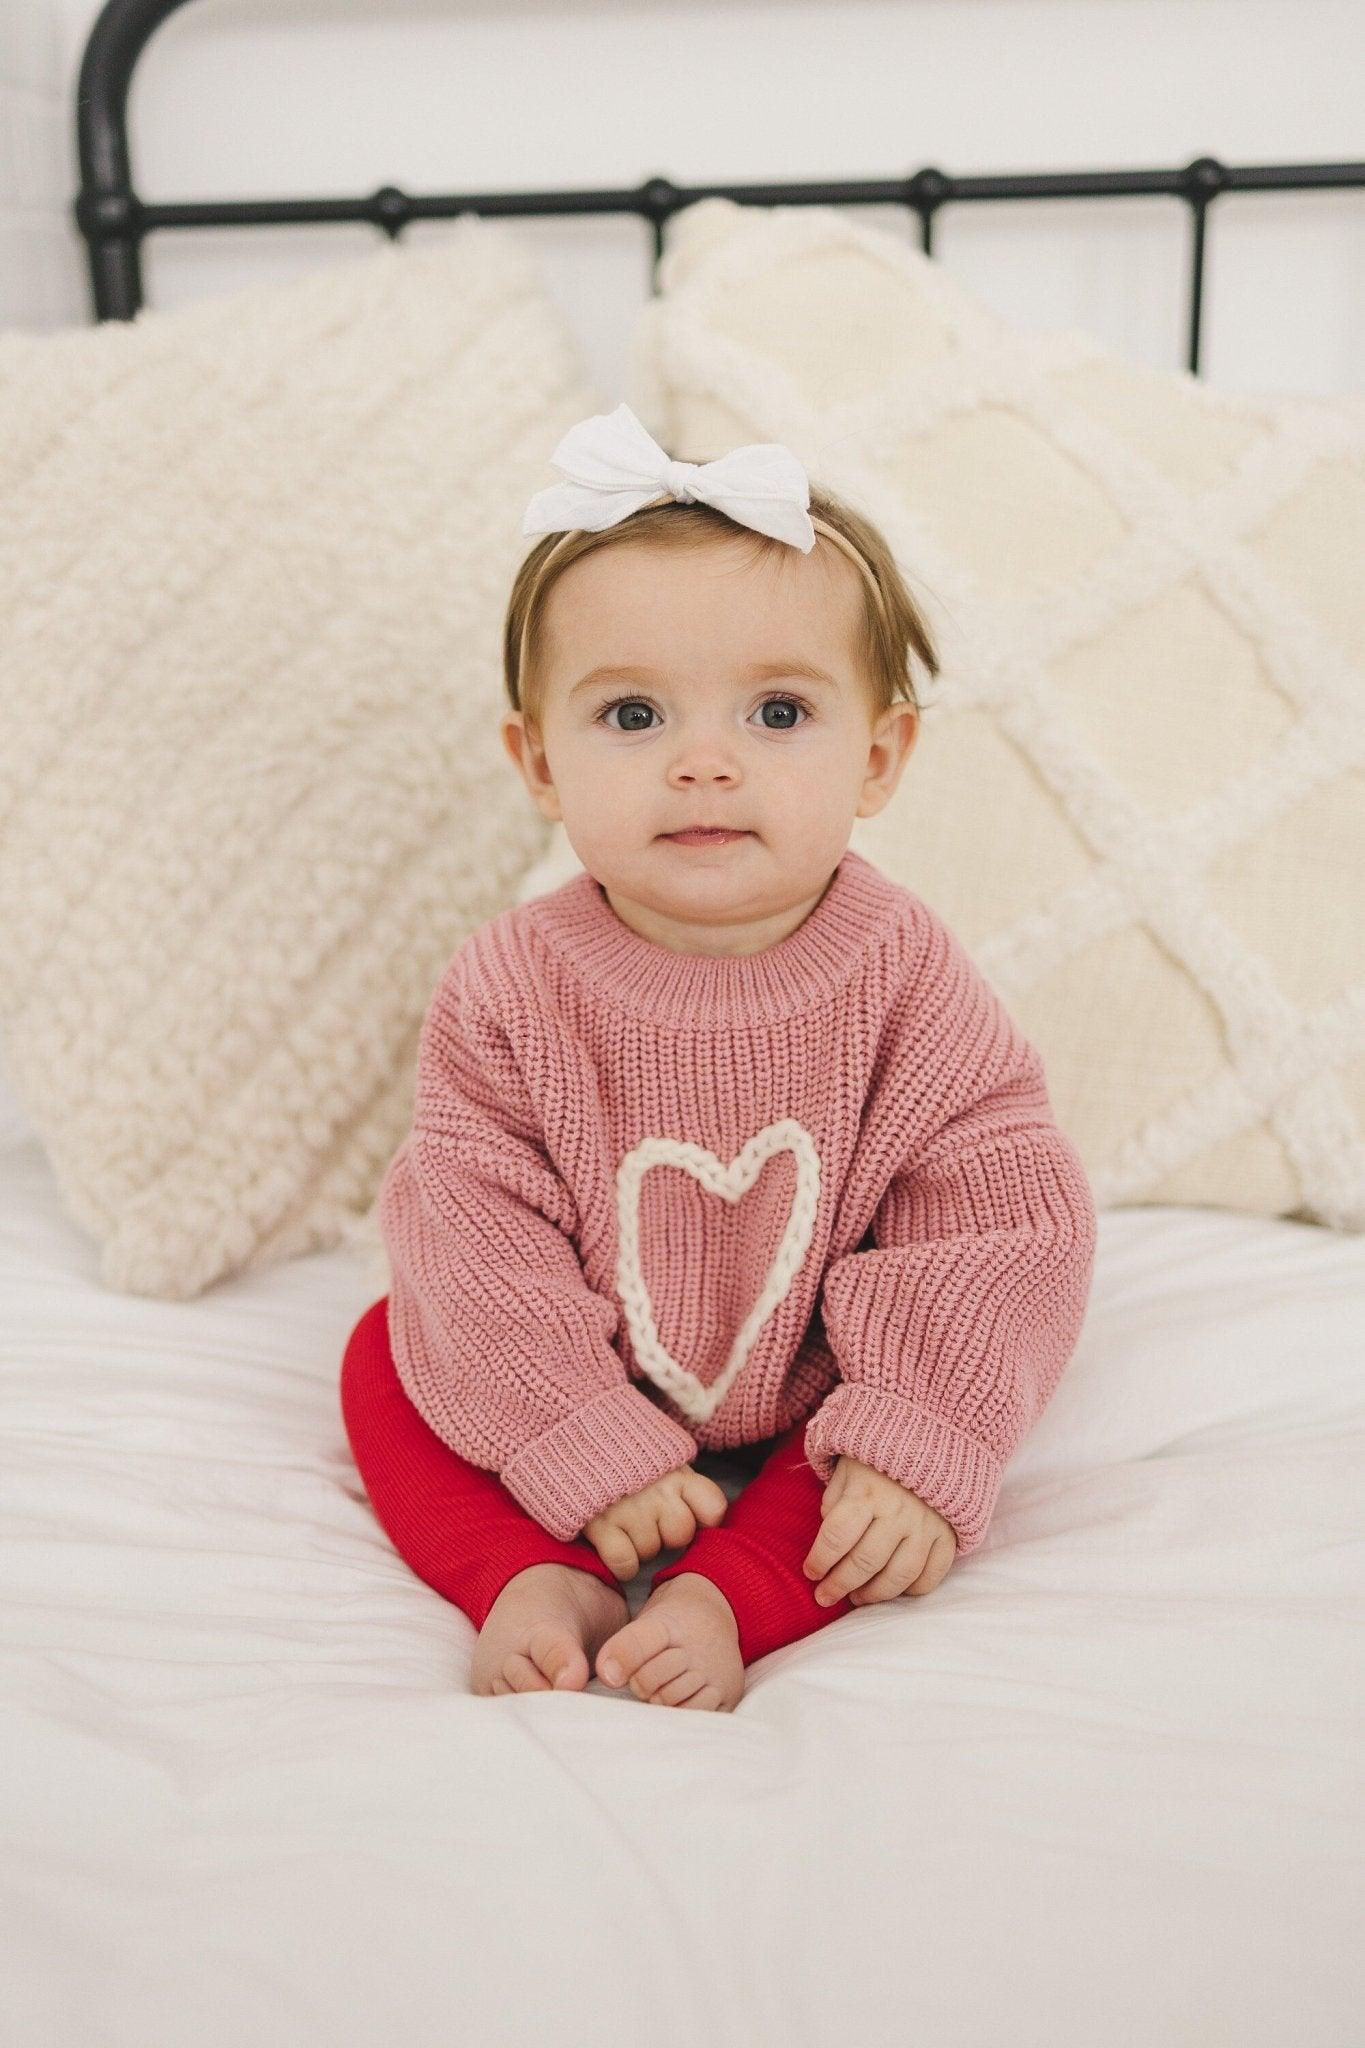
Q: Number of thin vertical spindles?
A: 4